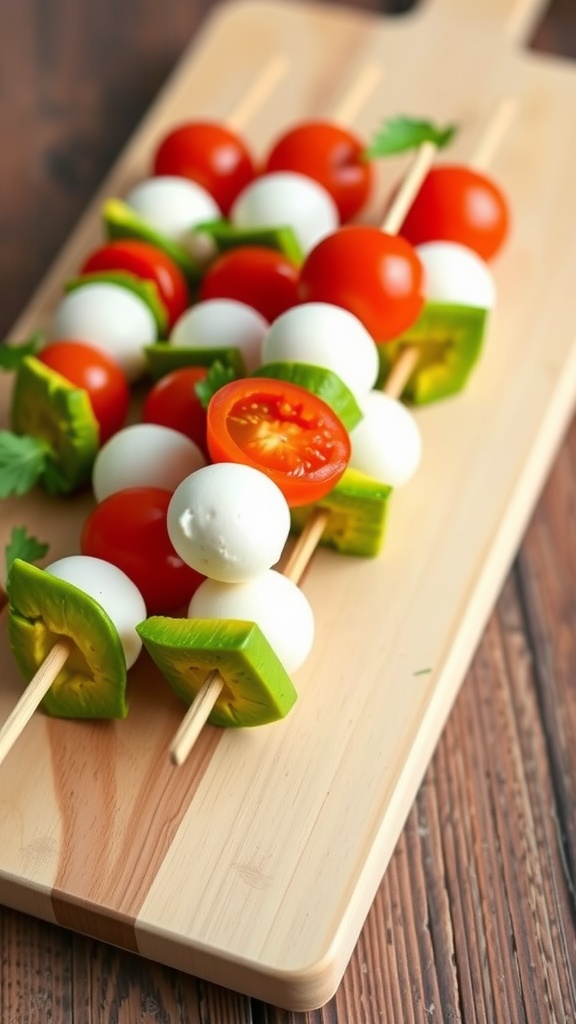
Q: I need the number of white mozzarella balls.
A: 11